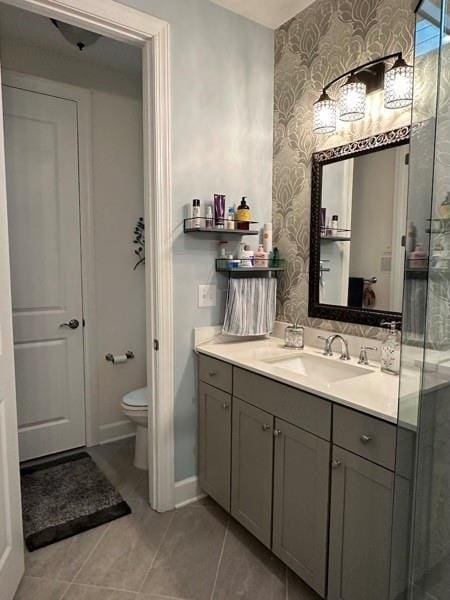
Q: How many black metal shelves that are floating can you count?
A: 2